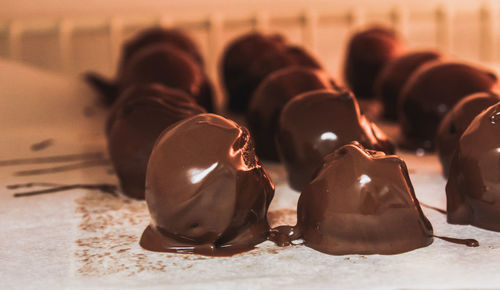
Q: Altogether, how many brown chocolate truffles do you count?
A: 14